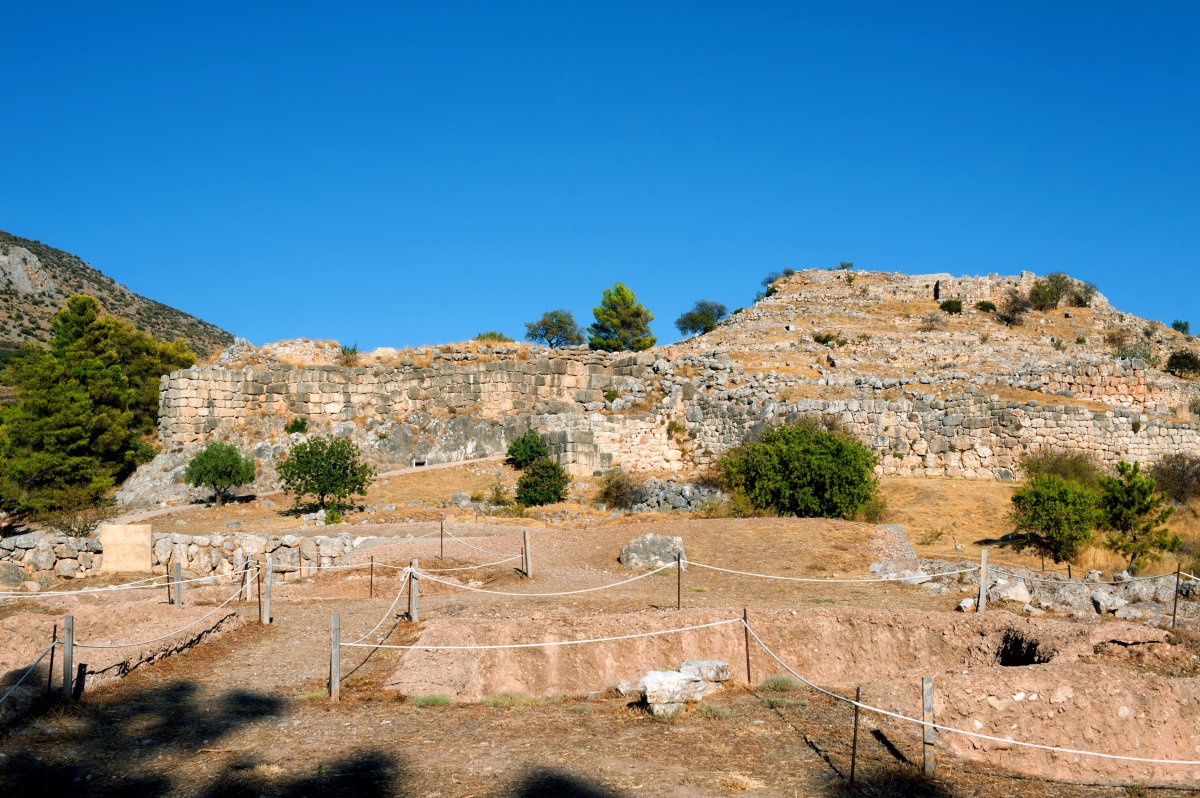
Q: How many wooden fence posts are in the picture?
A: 9